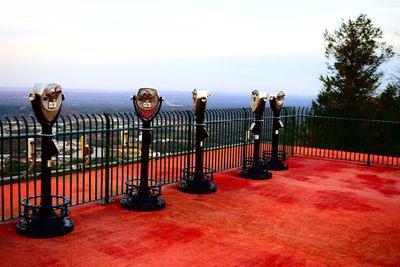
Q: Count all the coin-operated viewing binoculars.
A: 5